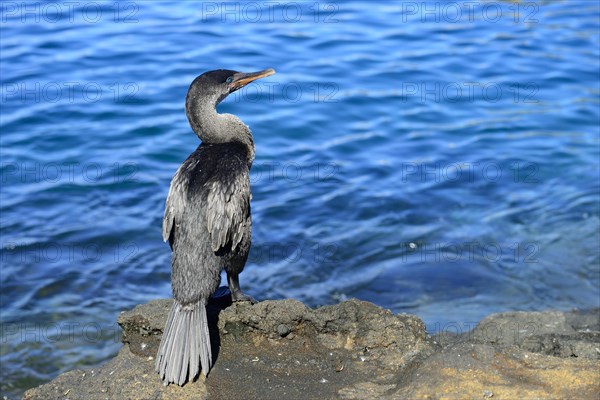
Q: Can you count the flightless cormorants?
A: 1